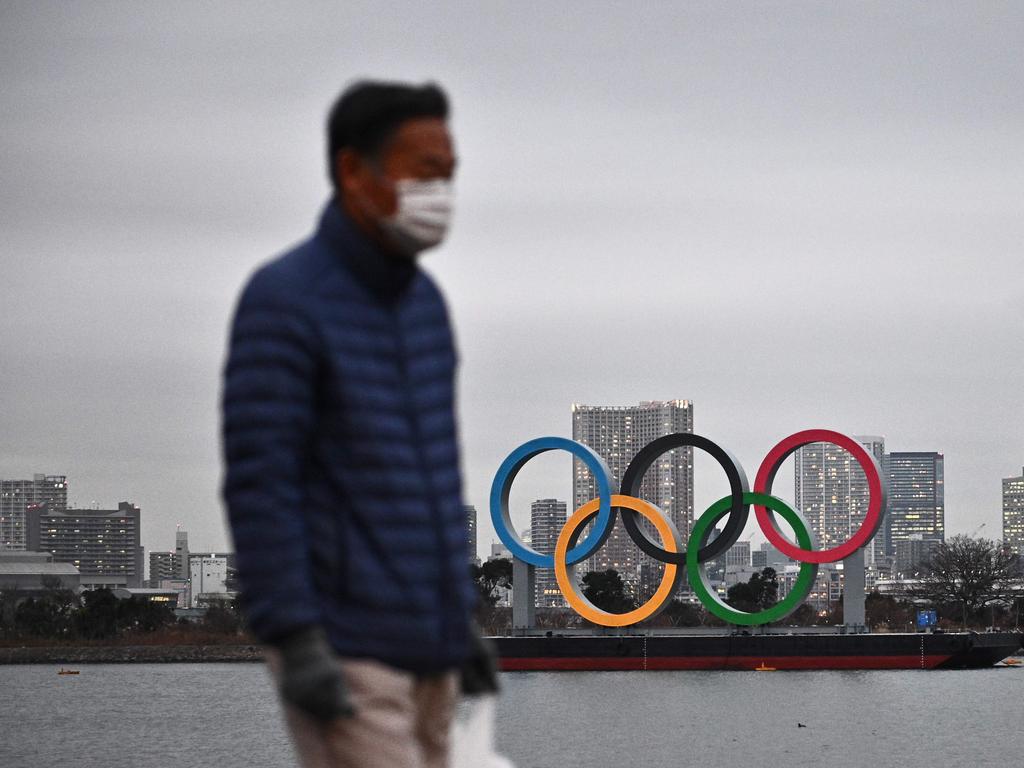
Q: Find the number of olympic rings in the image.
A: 5